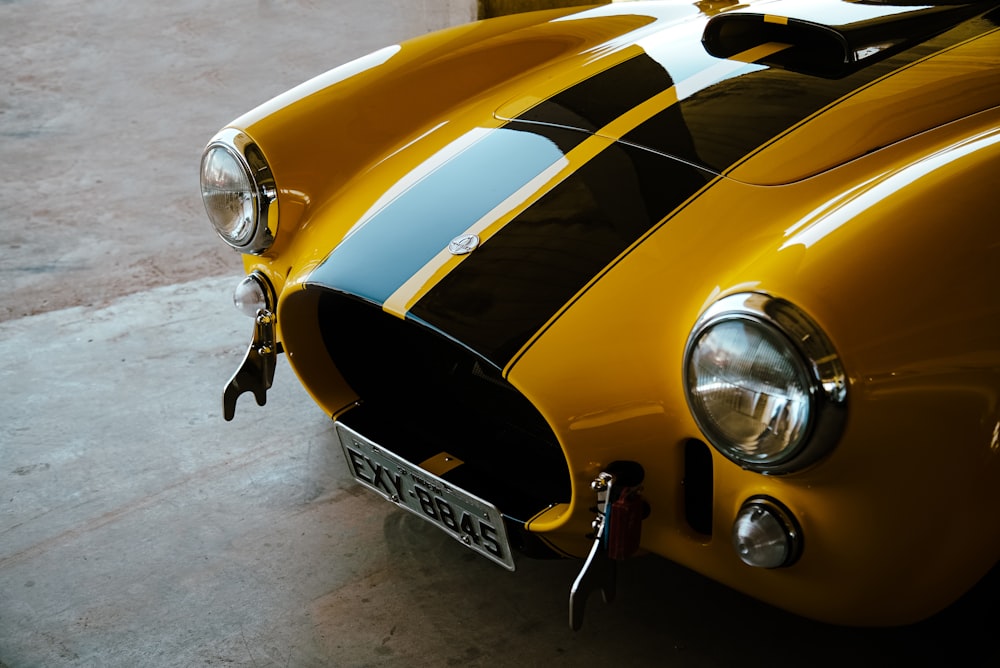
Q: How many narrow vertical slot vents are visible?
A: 1